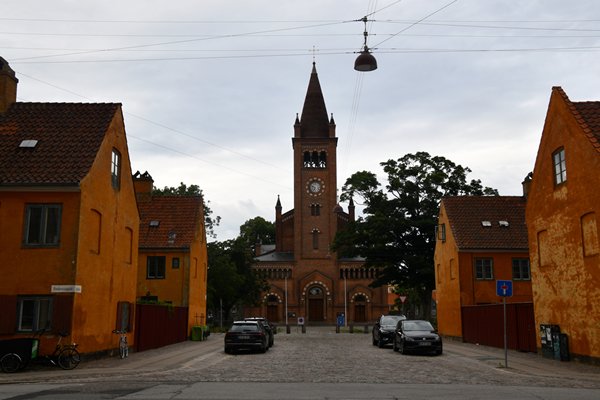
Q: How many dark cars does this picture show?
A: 4